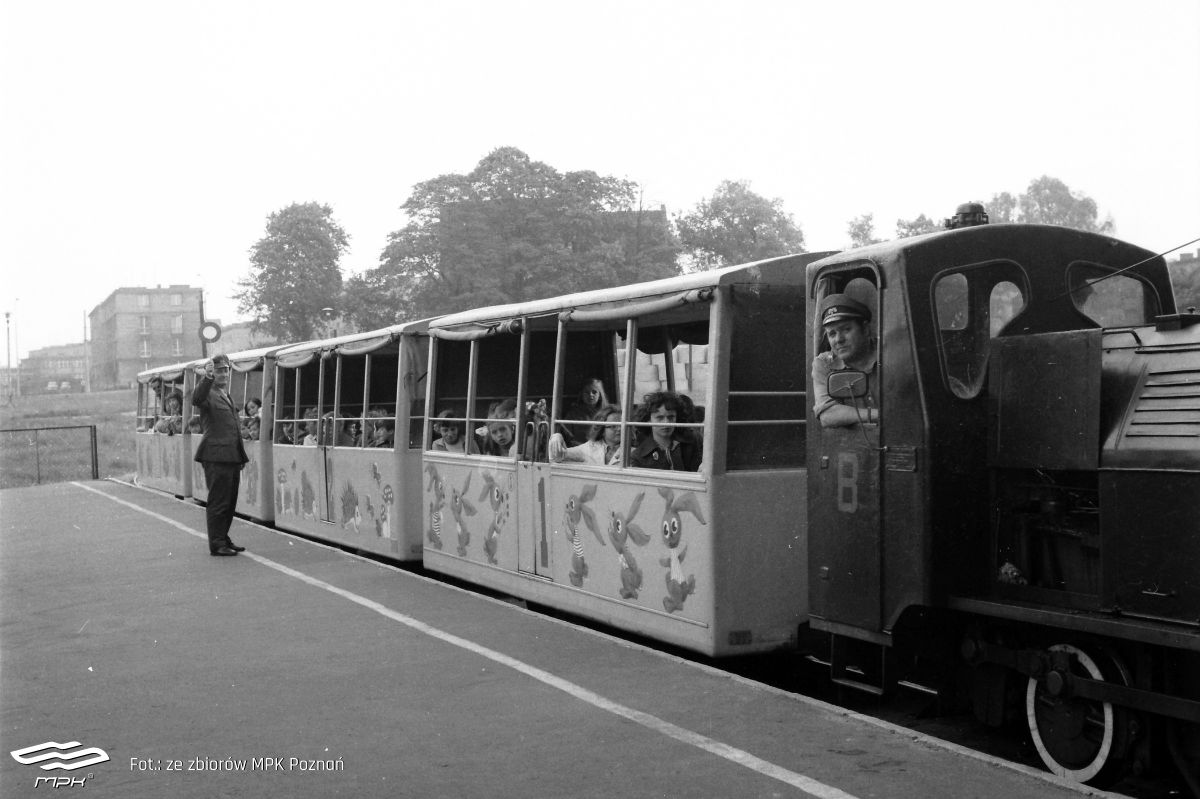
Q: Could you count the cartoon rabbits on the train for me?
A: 6